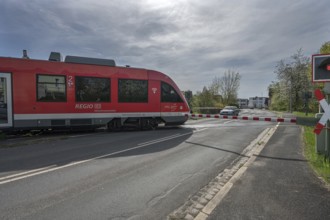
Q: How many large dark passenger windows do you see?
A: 3